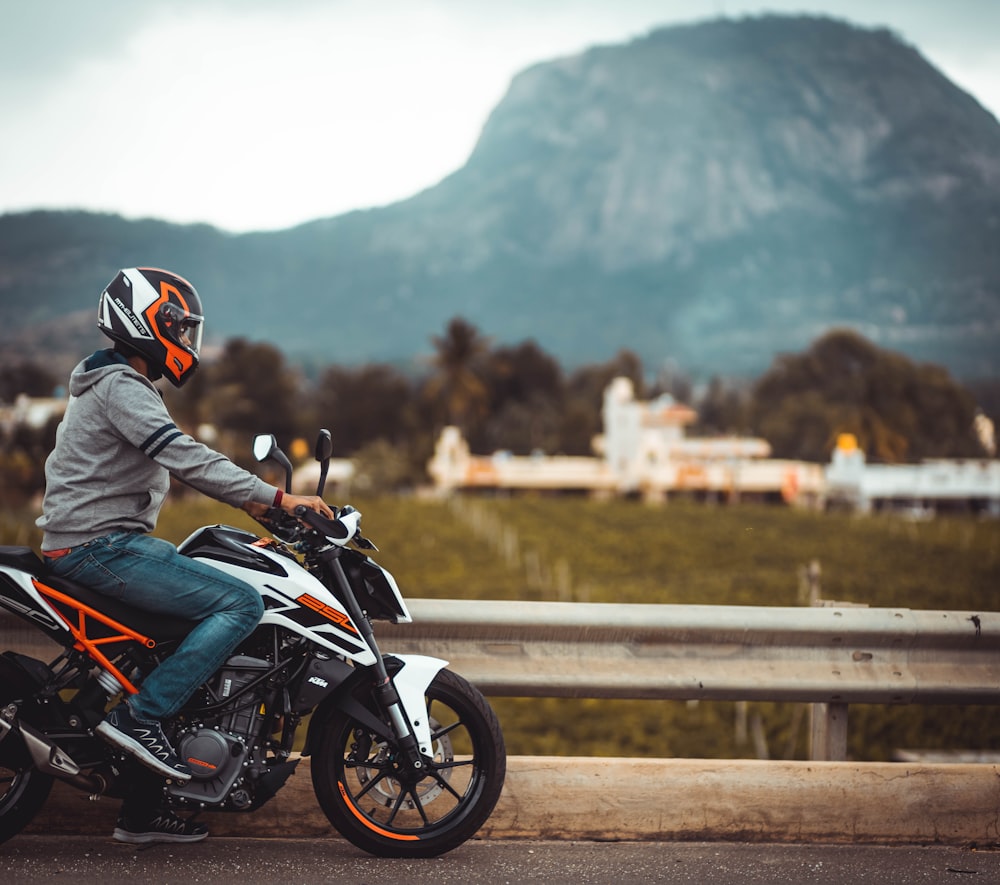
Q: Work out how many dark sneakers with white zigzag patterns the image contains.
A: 2